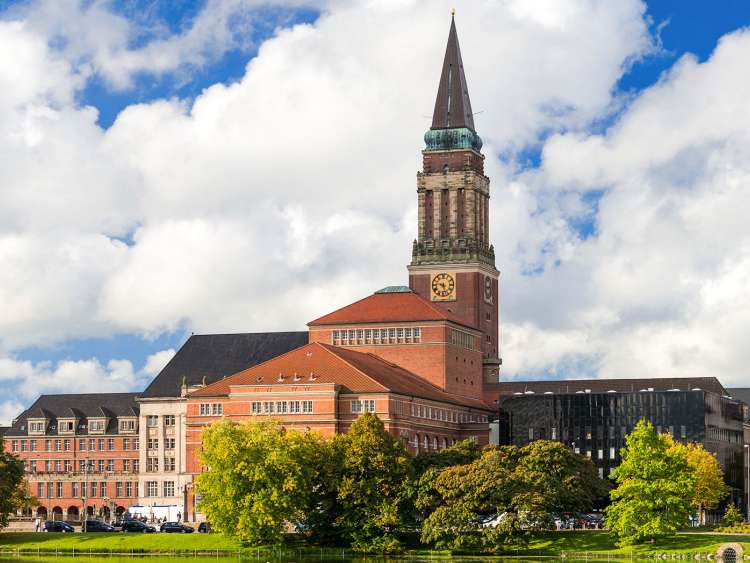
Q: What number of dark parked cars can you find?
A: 5